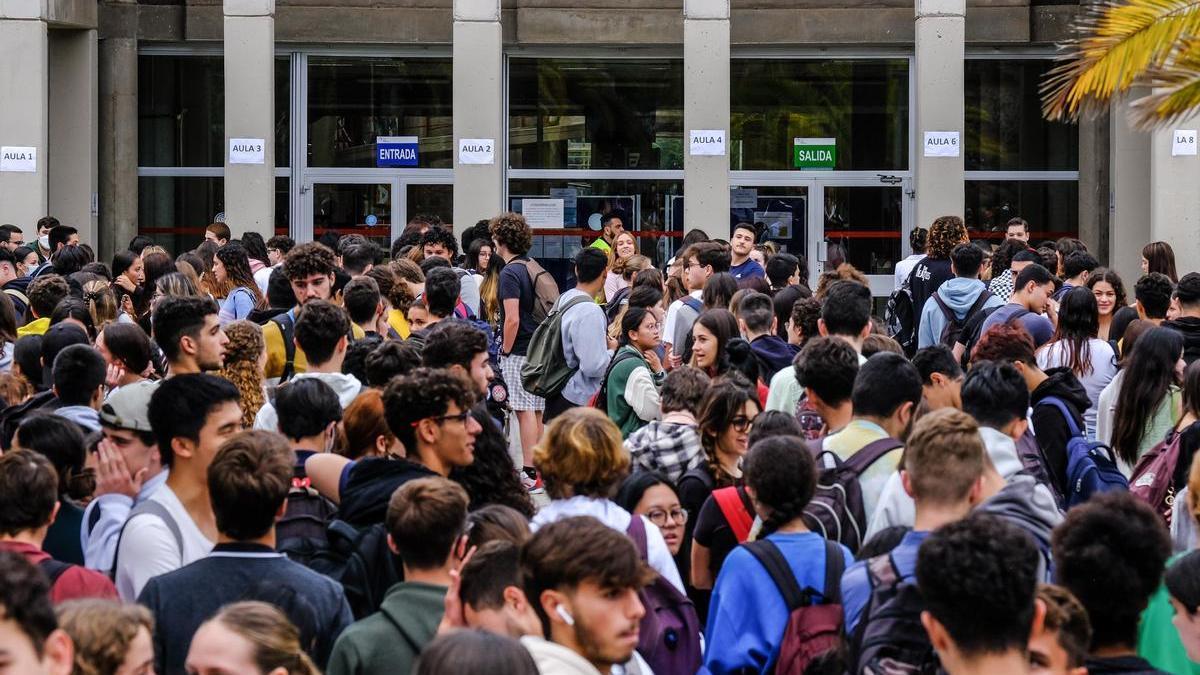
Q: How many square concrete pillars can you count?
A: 6